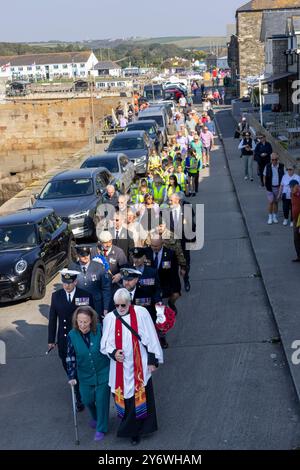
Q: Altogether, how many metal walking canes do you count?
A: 1